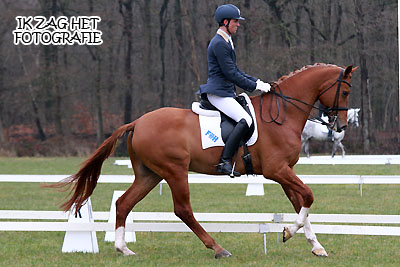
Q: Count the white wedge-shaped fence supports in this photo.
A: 3